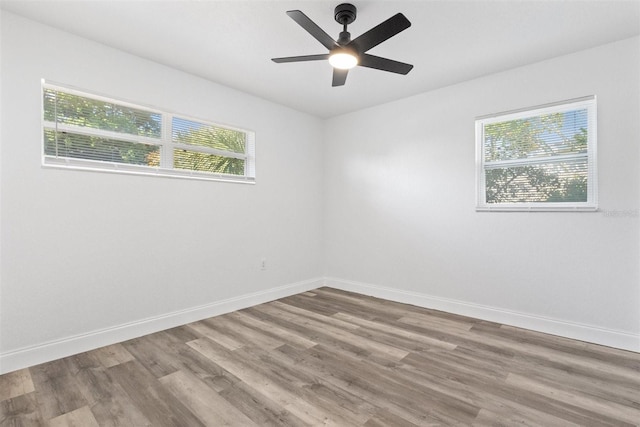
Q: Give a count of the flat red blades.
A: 0